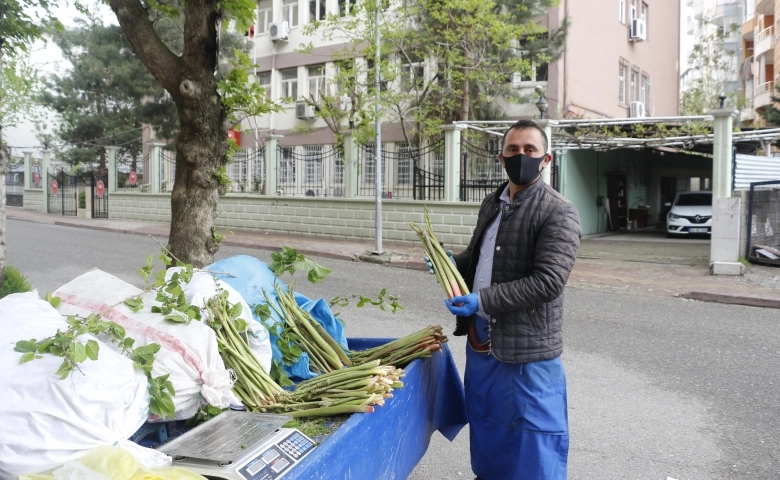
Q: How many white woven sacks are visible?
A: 3